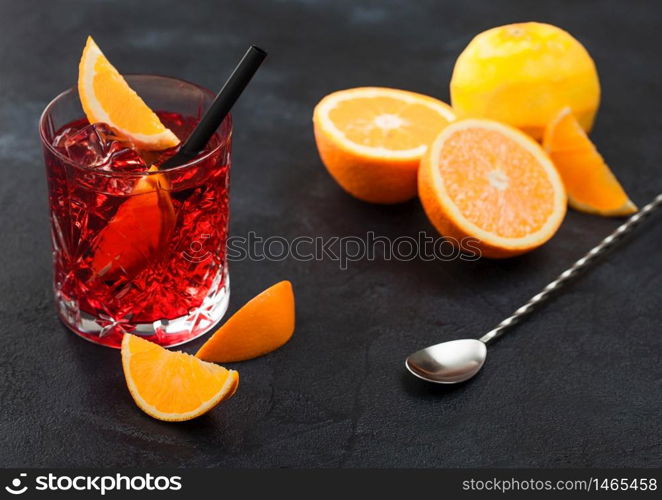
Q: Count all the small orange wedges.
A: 5